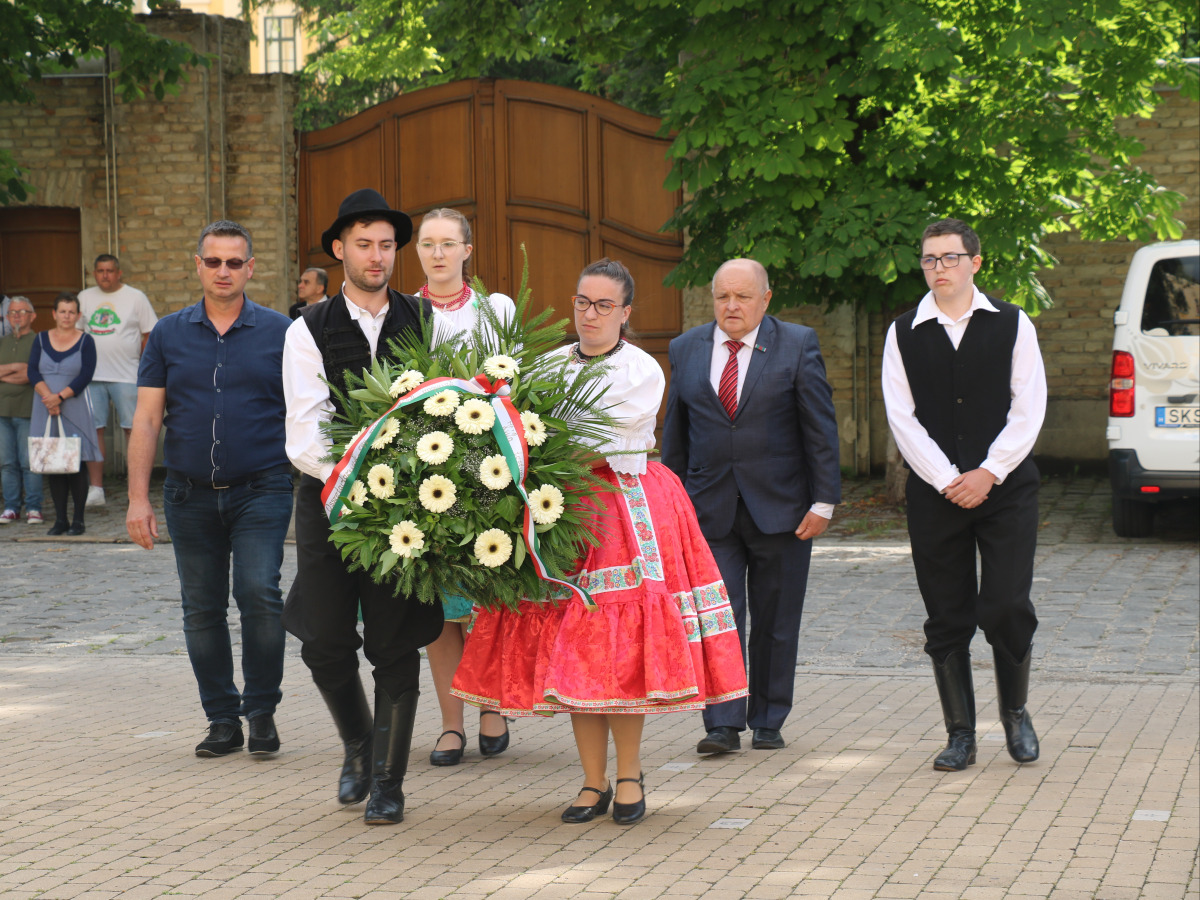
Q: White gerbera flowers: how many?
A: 15